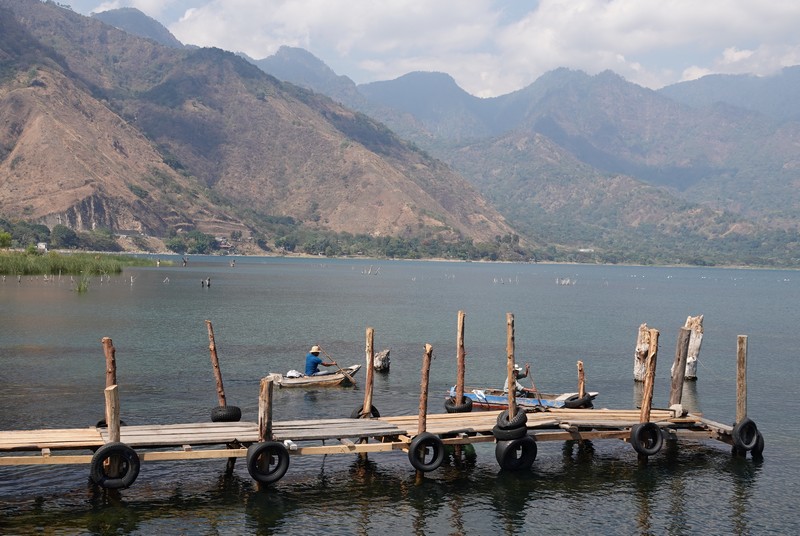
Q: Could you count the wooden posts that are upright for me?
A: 12